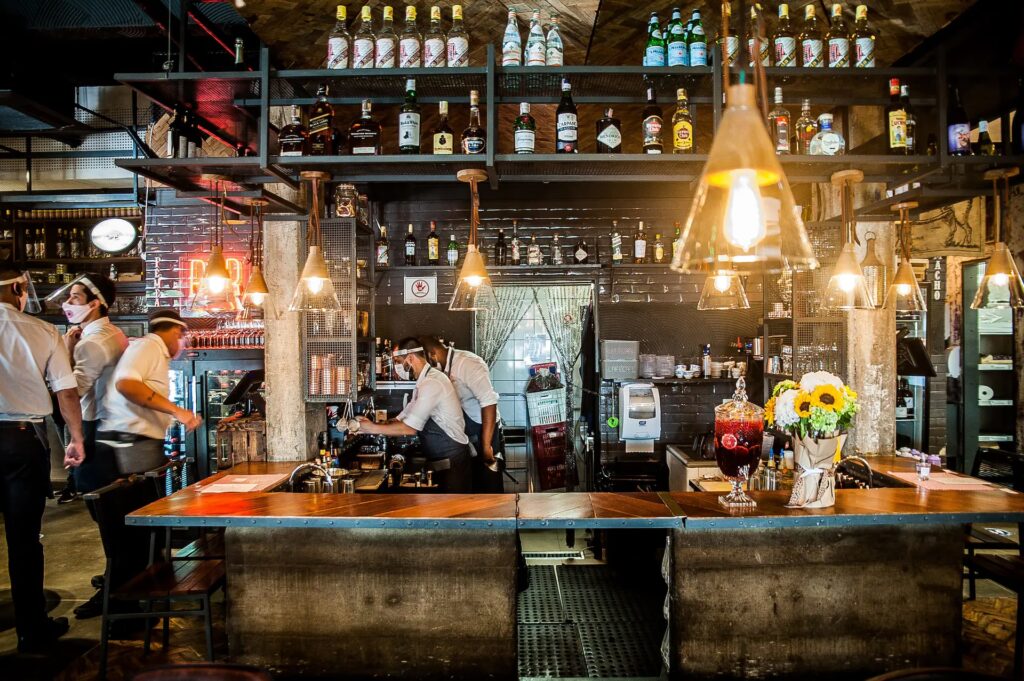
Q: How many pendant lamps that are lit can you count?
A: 9